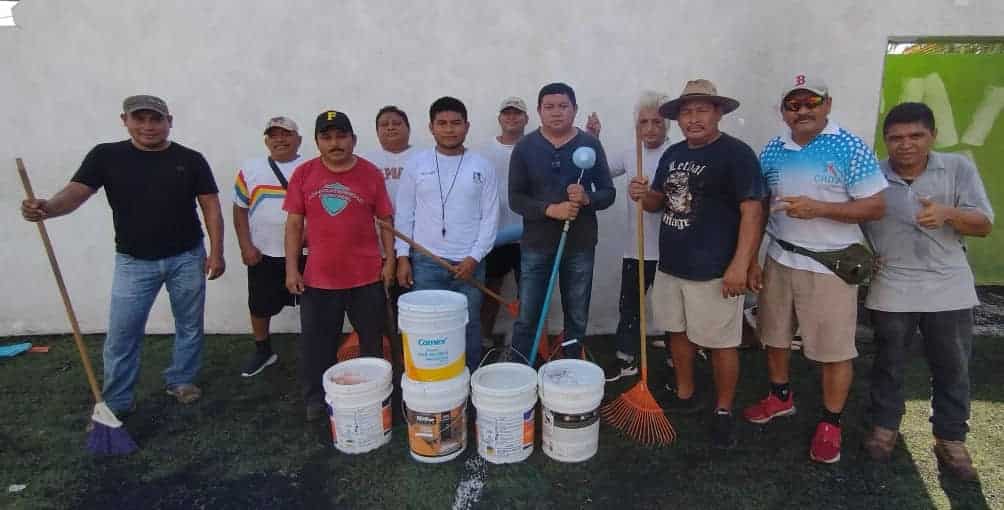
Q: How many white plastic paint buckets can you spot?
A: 5